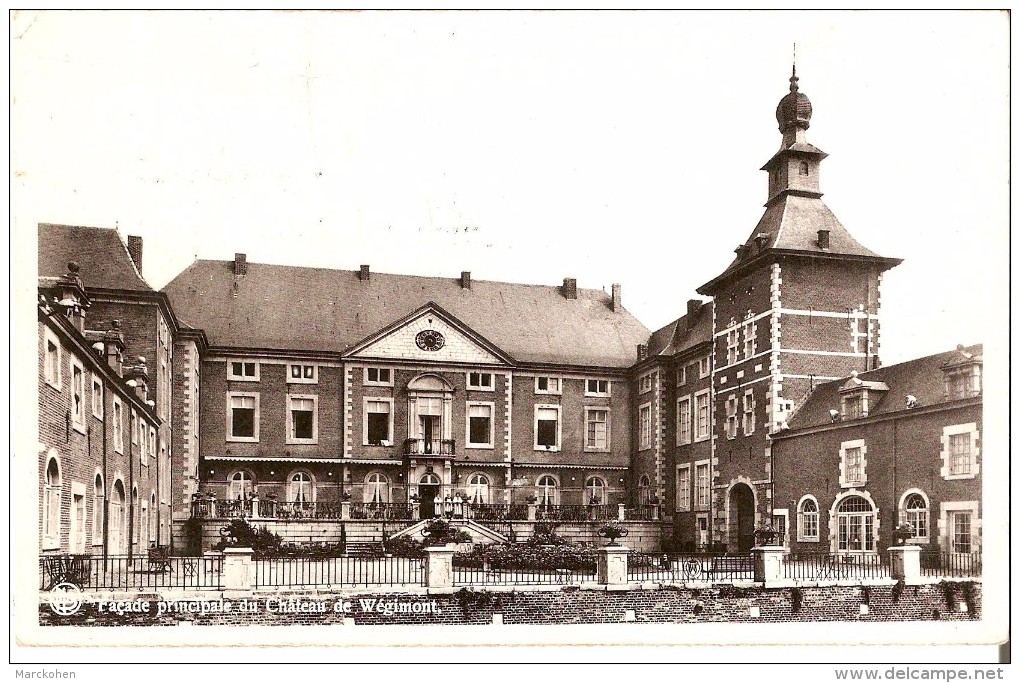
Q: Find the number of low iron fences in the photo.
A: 6